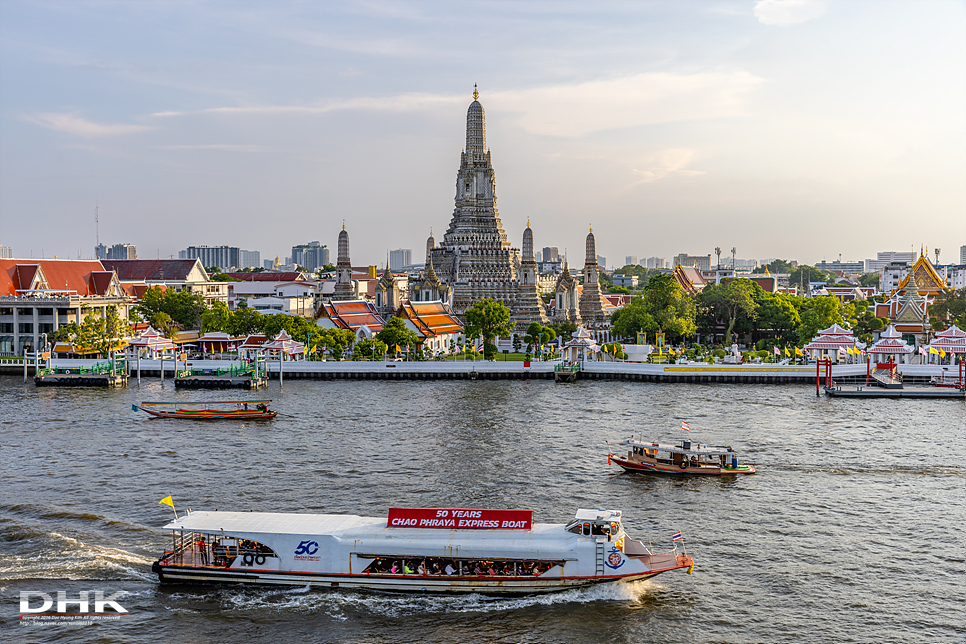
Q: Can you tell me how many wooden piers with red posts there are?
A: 1